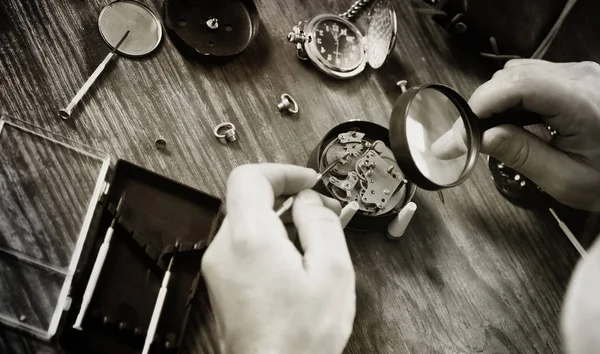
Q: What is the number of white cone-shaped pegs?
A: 2